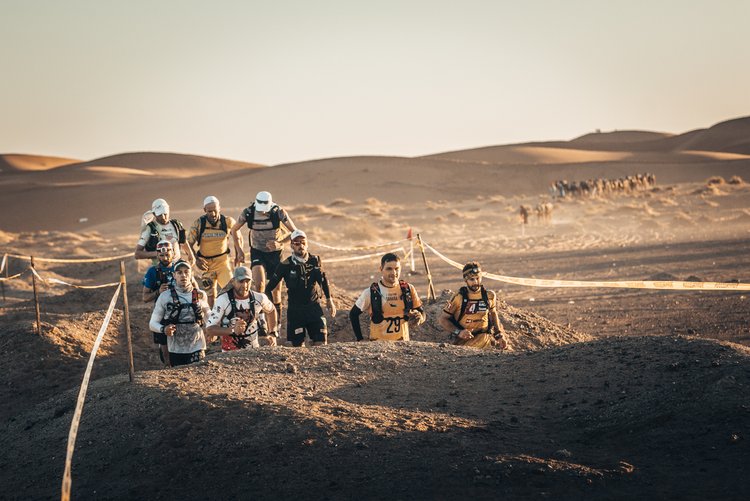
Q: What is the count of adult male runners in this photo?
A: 9